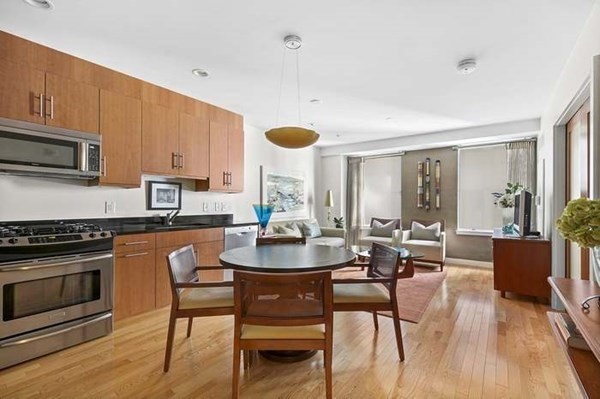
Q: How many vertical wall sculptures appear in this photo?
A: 3